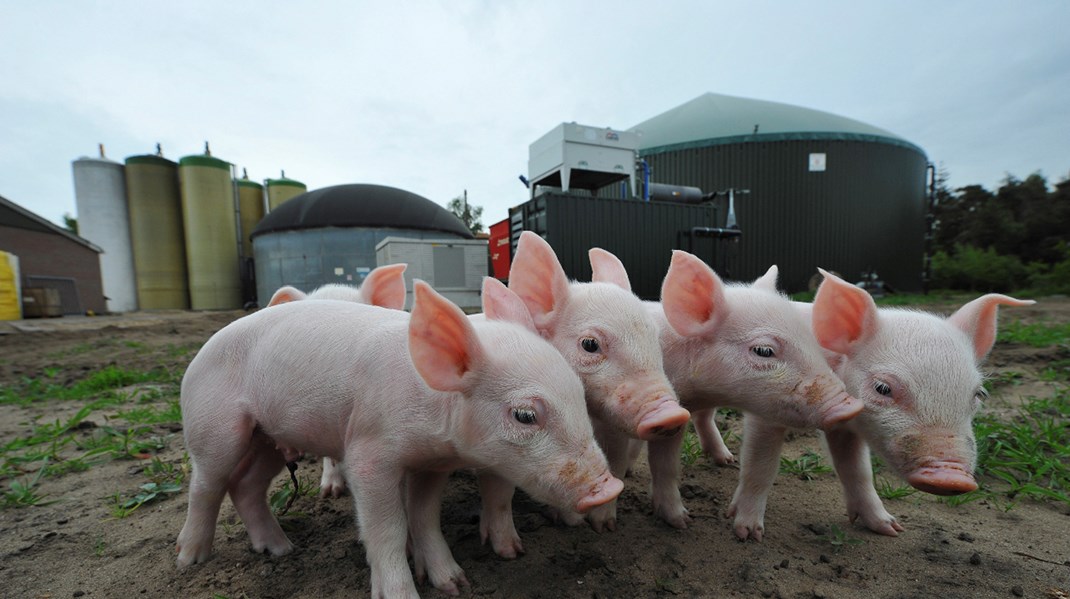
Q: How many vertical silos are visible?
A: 5